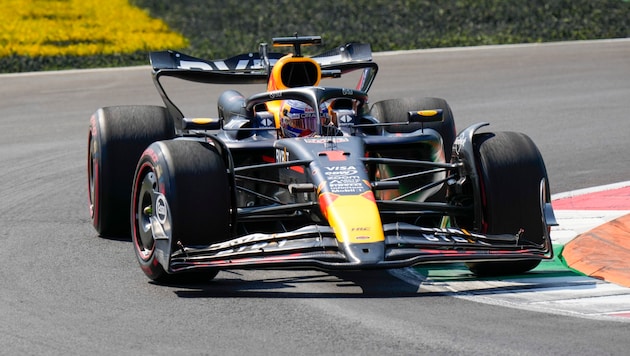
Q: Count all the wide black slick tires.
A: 4